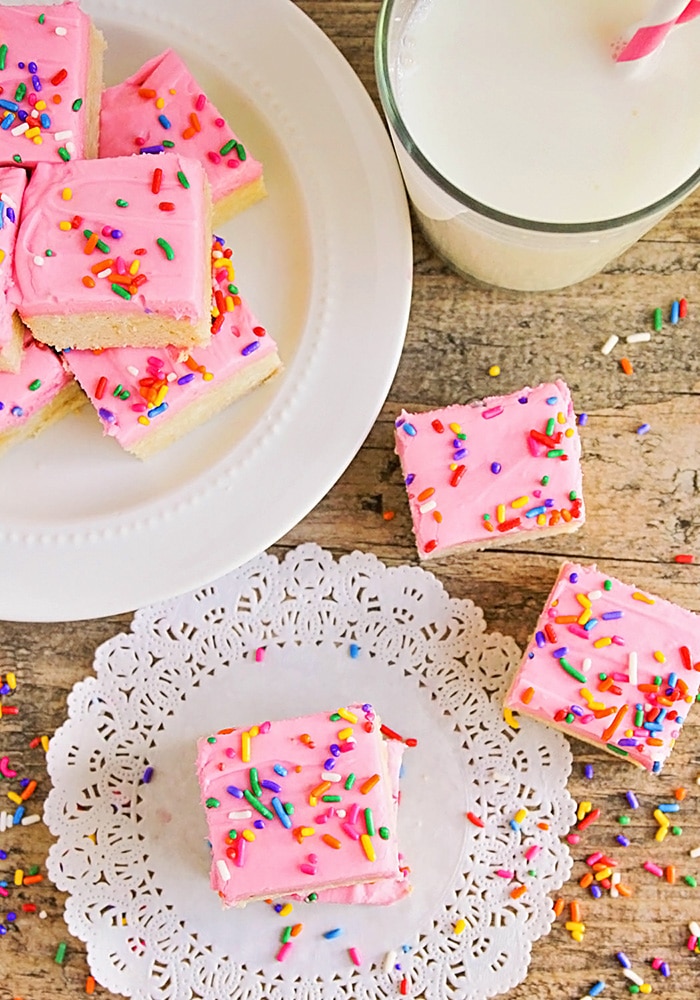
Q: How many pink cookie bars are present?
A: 10